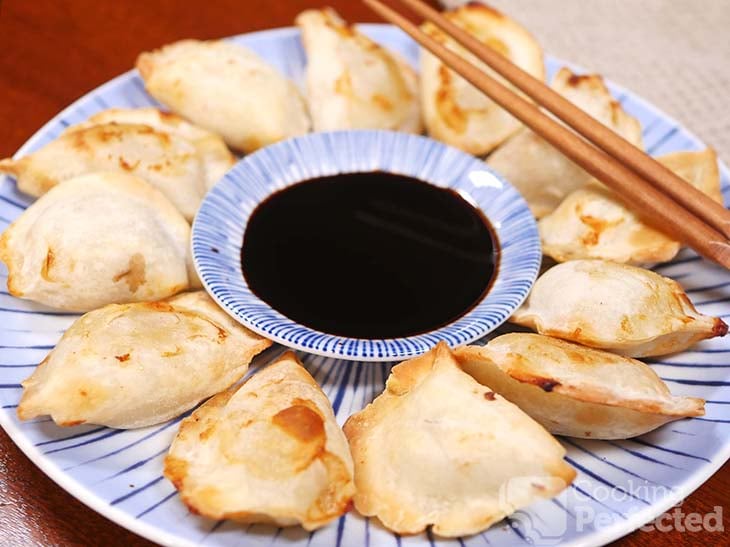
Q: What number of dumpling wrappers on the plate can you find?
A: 12